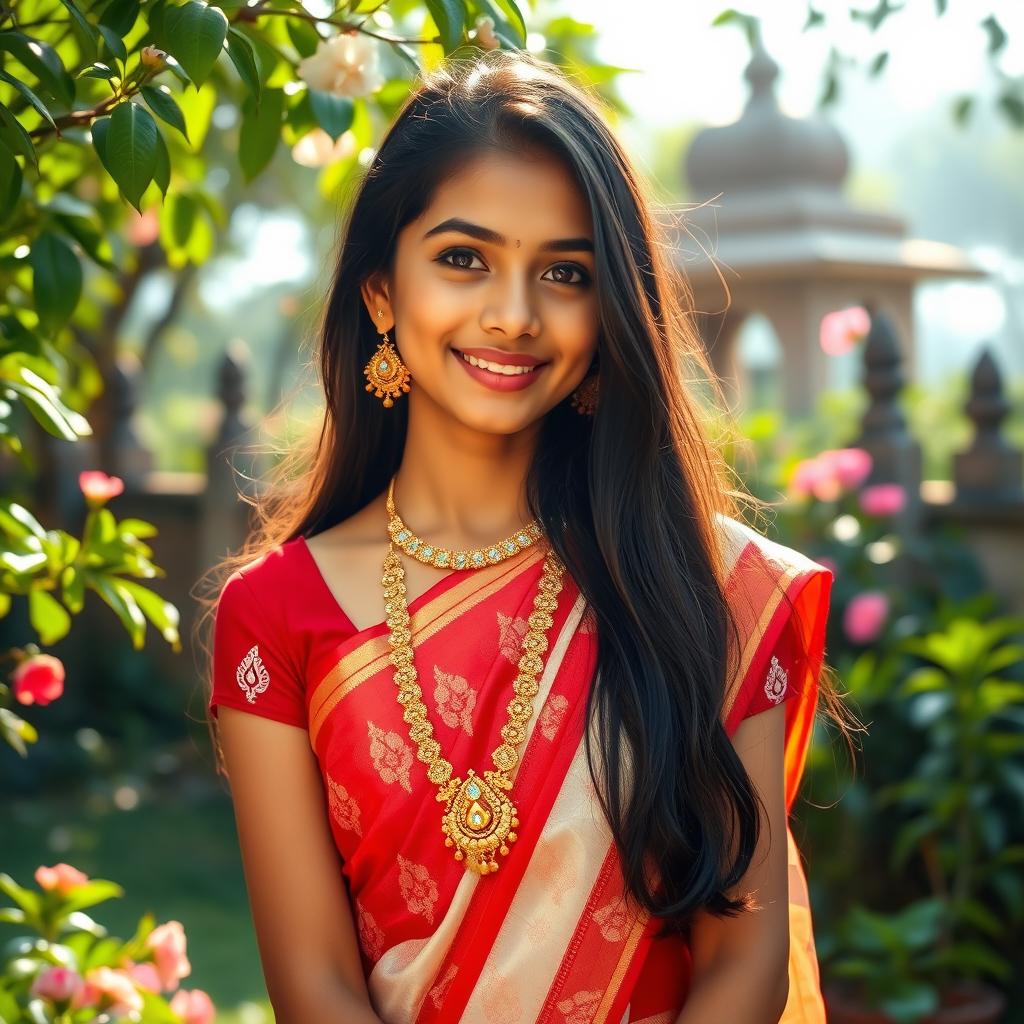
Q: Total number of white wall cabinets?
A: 0